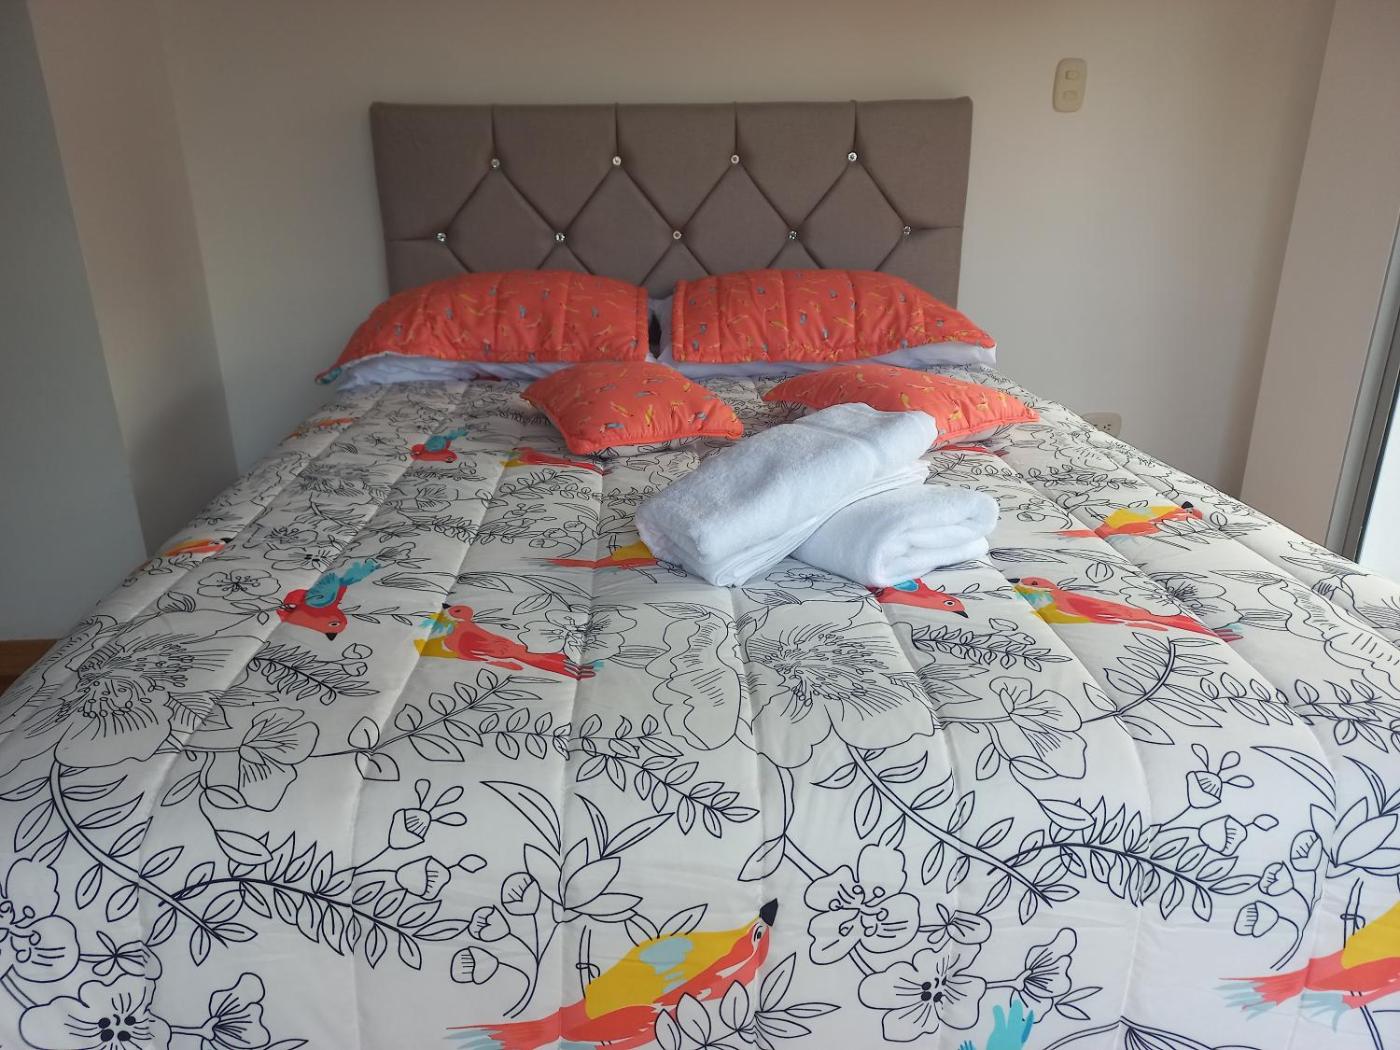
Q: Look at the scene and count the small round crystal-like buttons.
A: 9